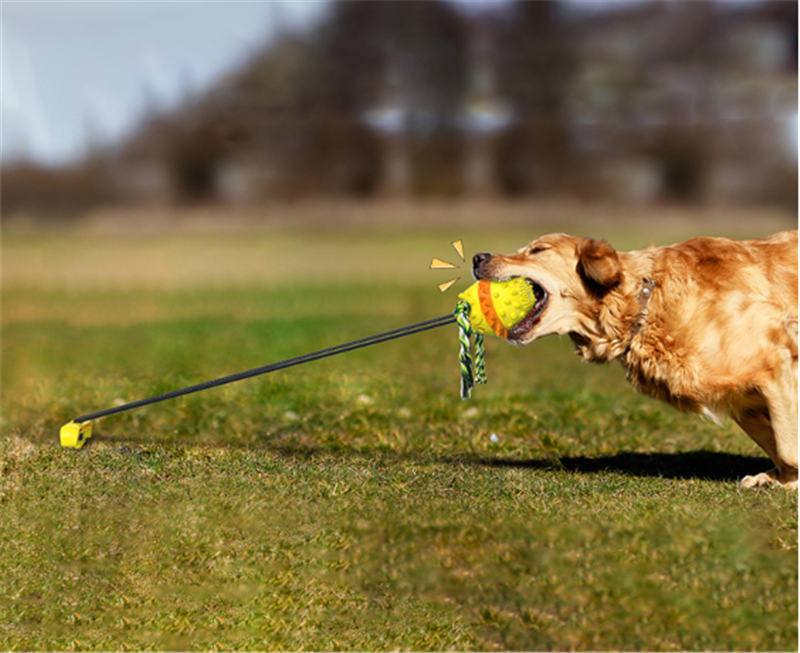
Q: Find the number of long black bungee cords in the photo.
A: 2